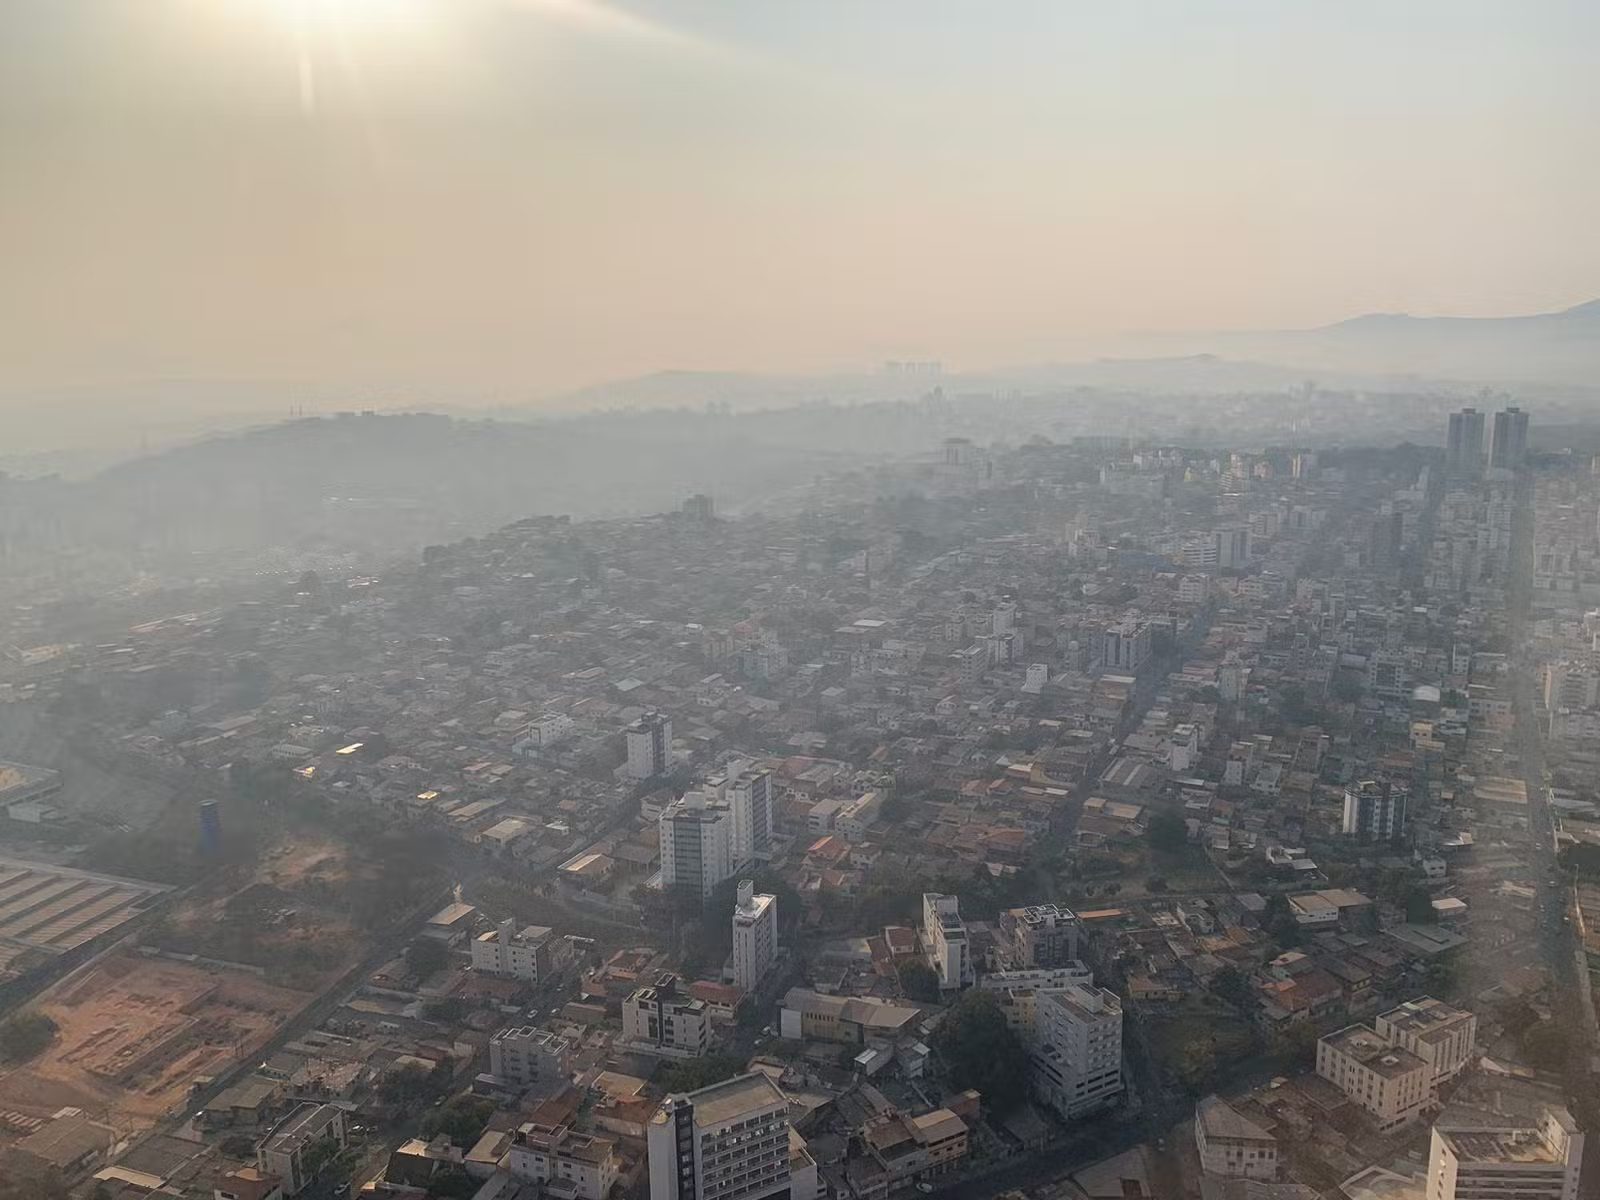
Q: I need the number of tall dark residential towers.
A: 2